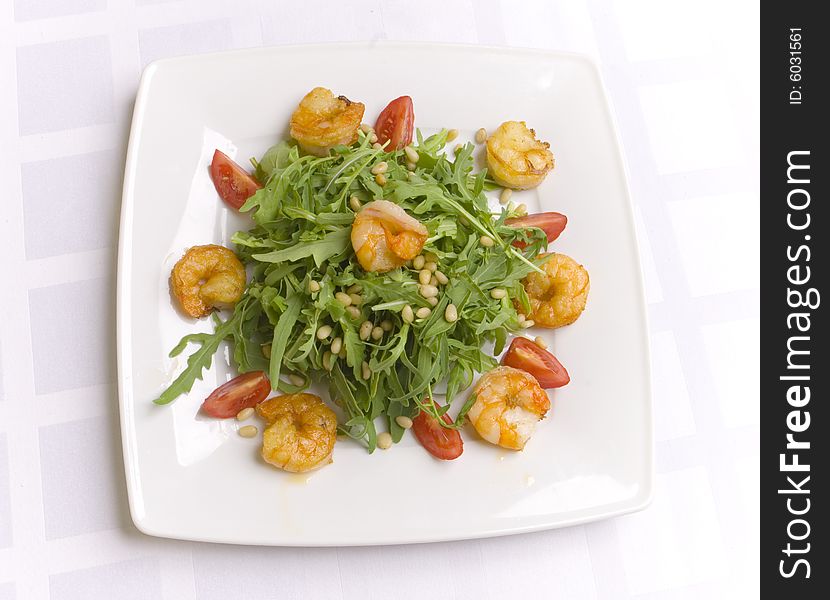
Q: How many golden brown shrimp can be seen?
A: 7